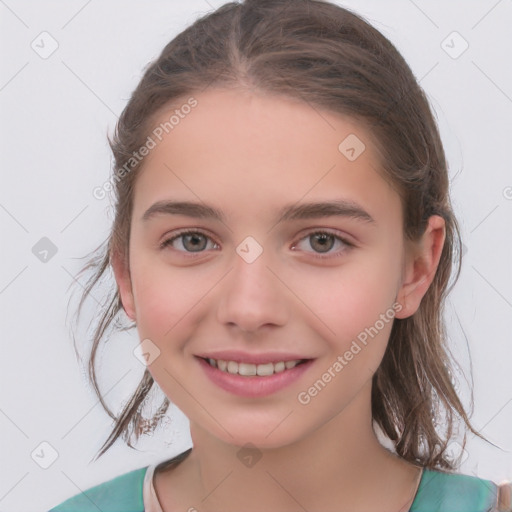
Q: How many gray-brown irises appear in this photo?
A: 2